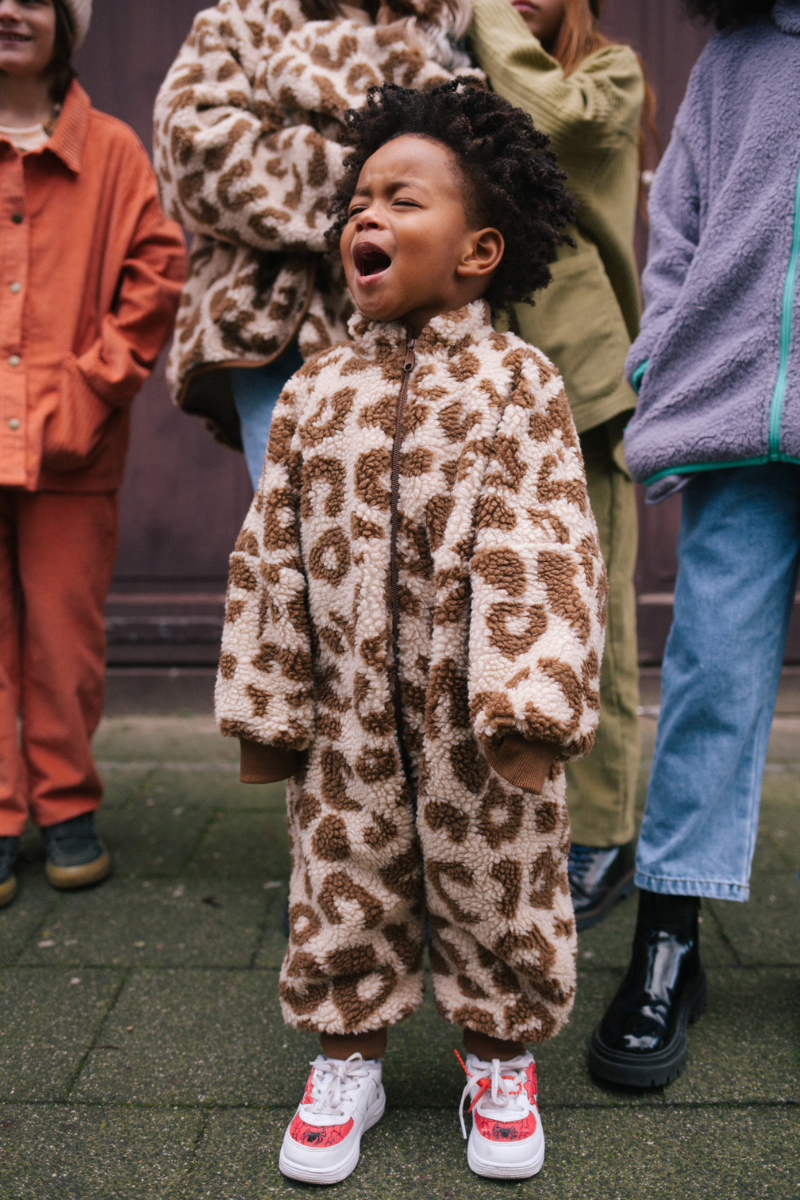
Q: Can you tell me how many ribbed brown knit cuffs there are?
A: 4